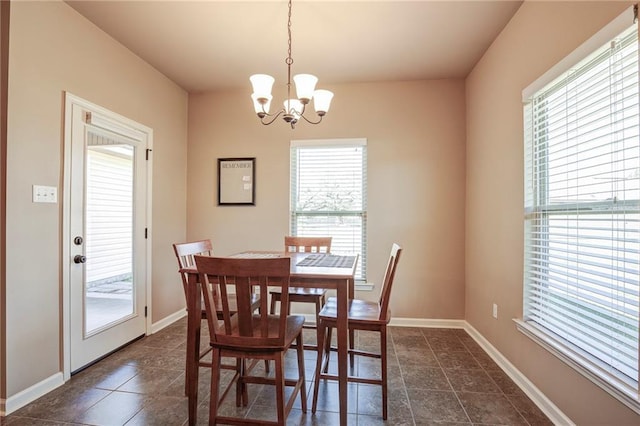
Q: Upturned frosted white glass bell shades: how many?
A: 5